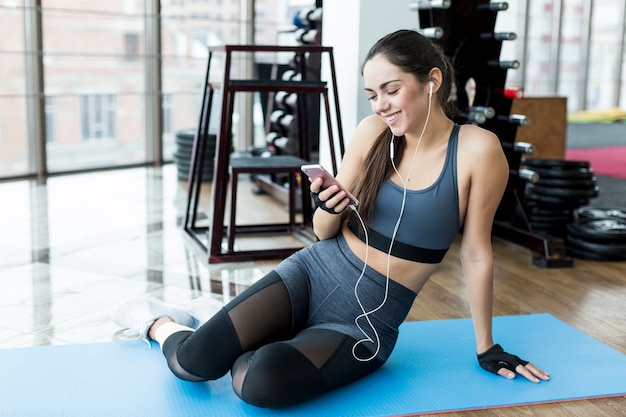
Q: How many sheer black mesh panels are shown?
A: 4